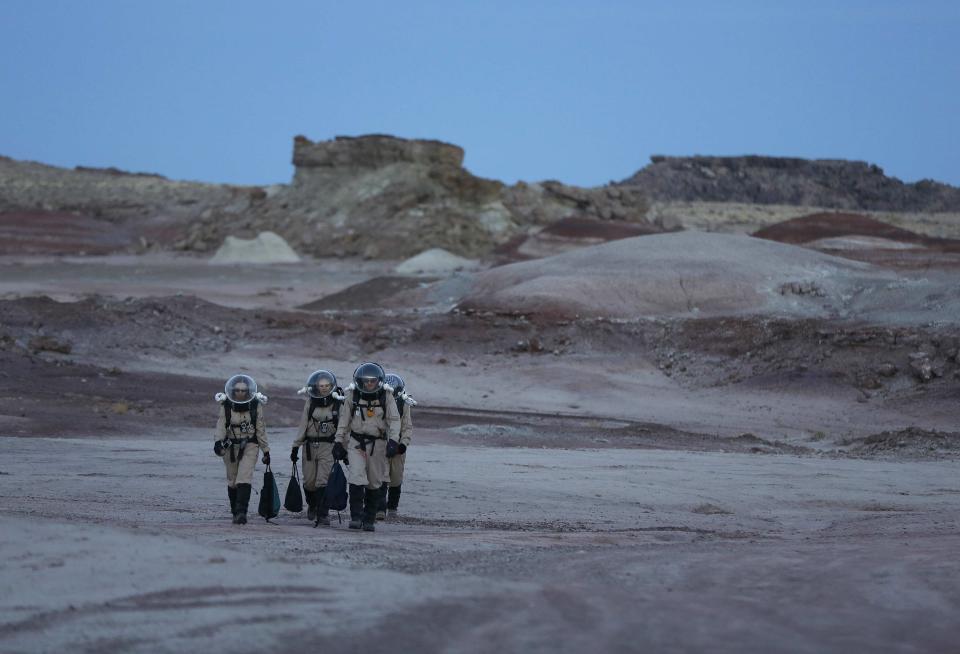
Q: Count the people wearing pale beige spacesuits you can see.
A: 4